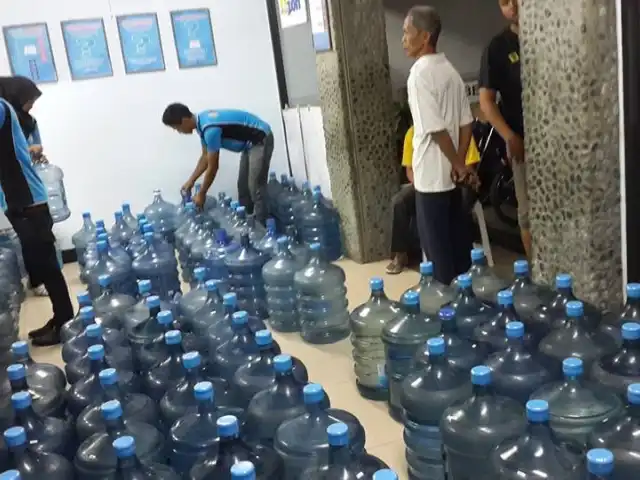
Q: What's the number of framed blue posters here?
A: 4